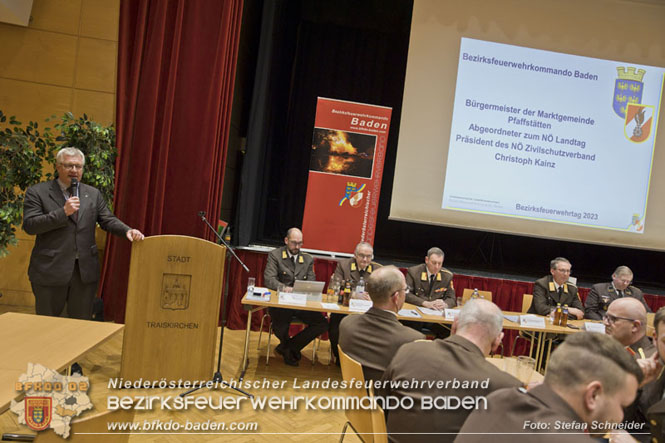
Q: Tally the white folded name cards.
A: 5